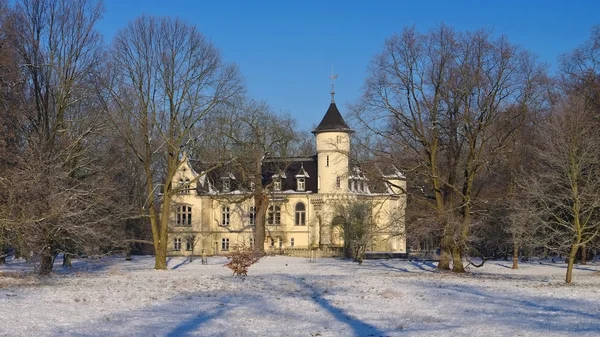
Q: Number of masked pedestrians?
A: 0